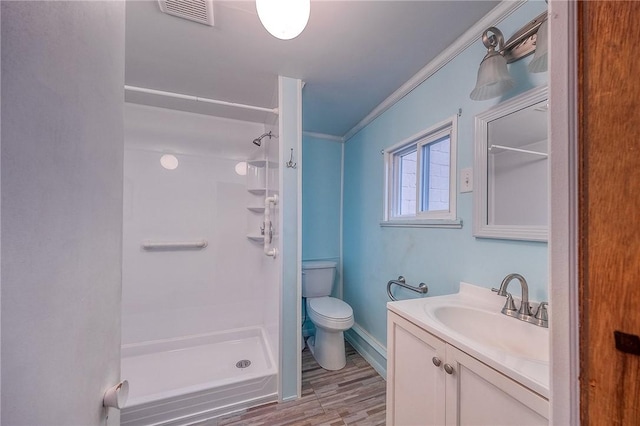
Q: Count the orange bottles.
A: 0